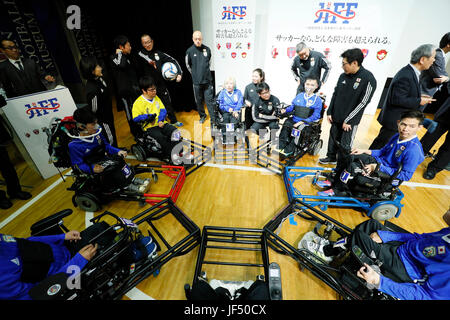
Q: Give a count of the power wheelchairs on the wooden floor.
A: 8